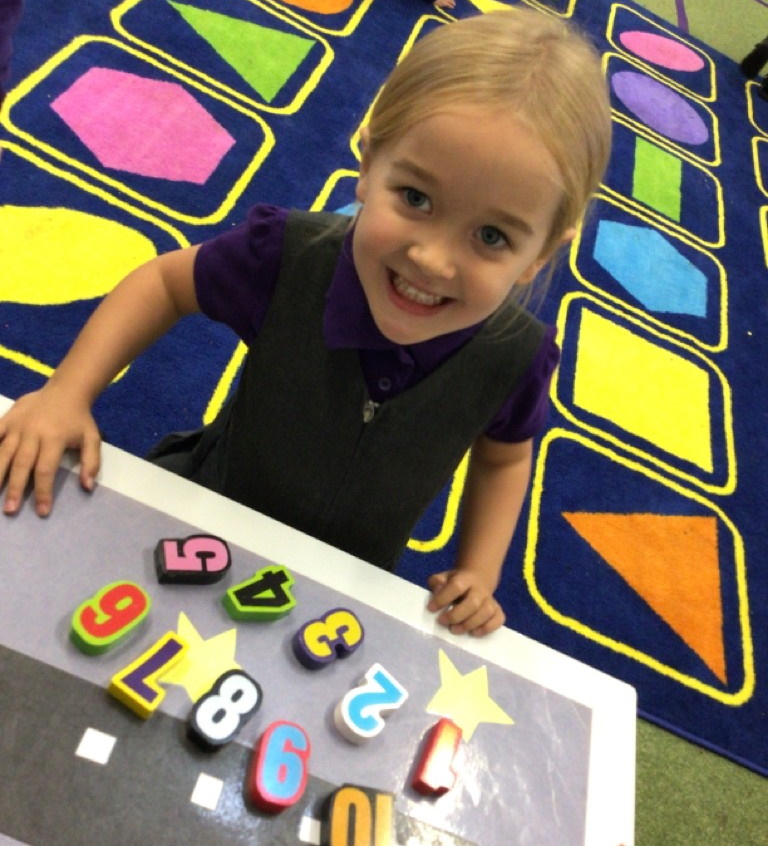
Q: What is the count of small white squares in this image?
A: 3